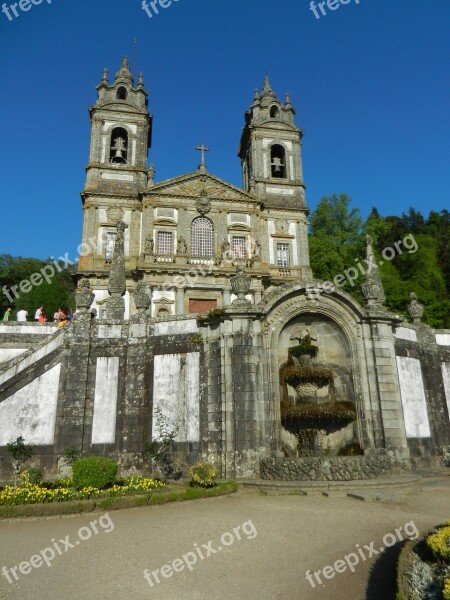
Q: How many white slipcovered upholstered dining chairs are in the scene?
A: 0